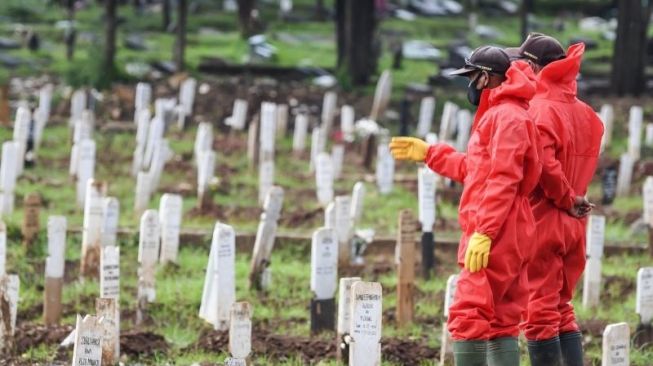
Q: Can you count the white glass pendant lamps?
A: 0